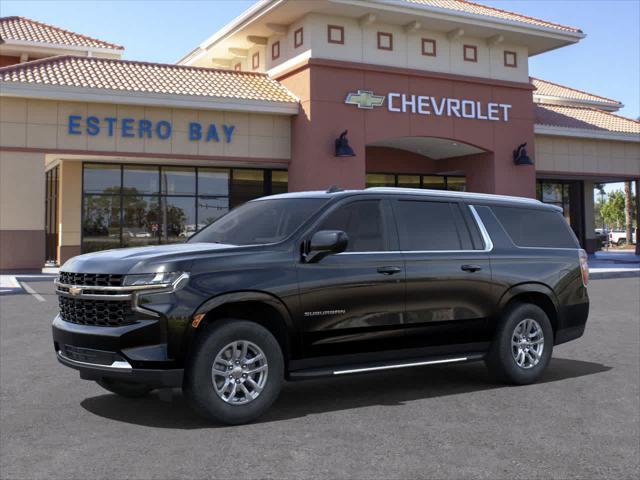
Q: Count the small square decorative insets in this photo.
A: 9